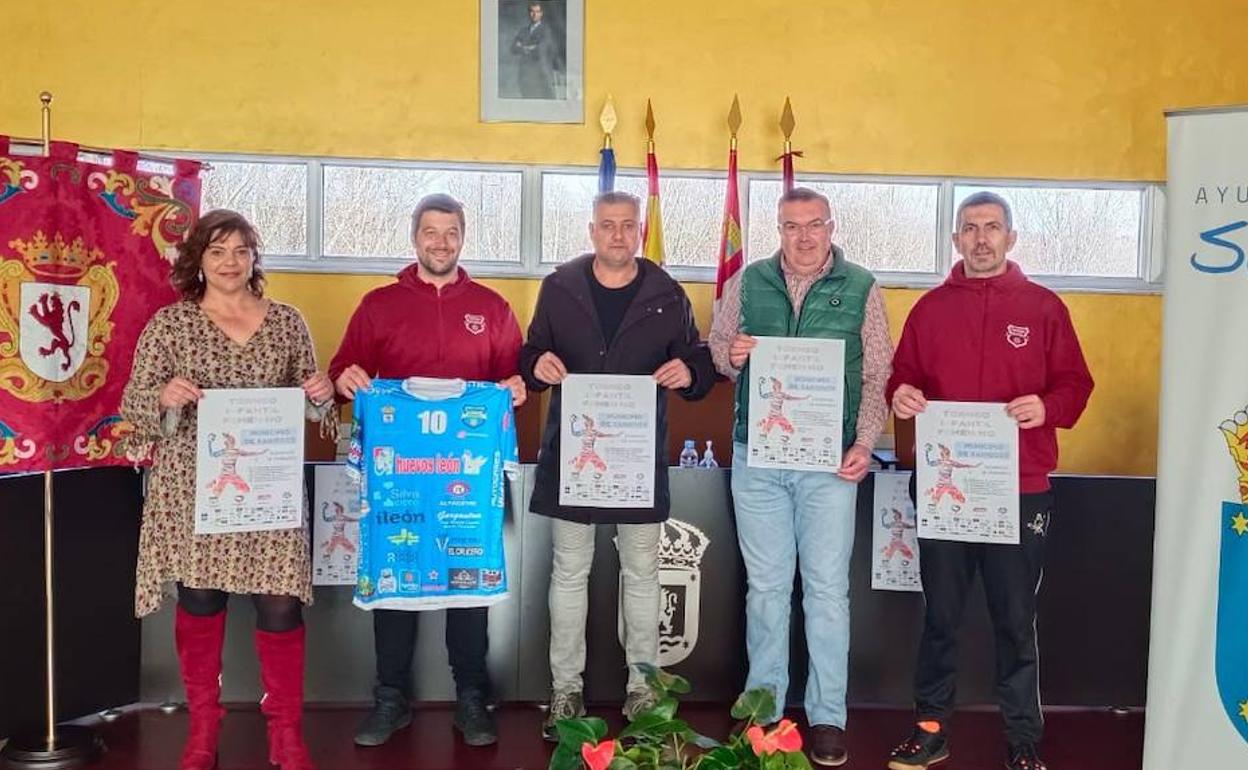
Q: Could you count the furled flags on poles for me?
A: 4